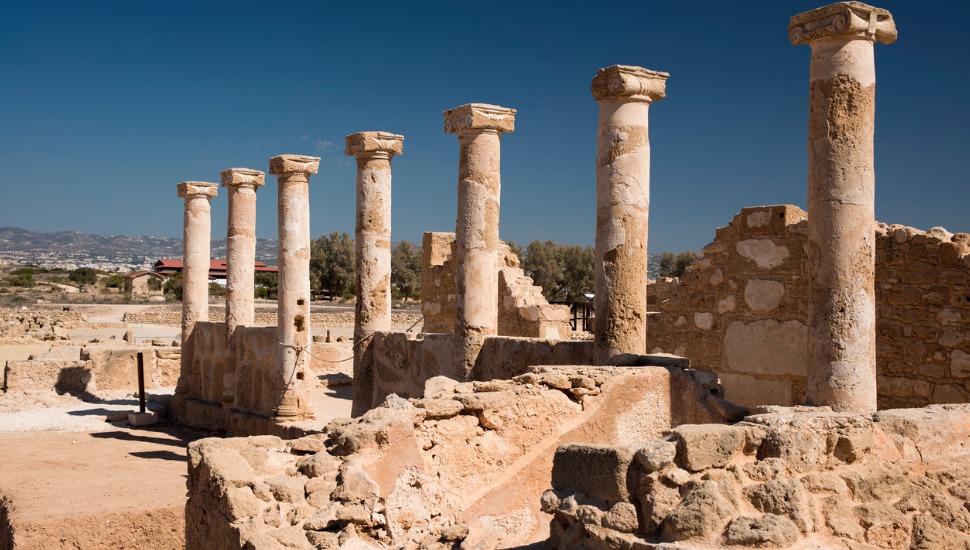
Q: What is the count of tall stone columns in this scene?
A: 7